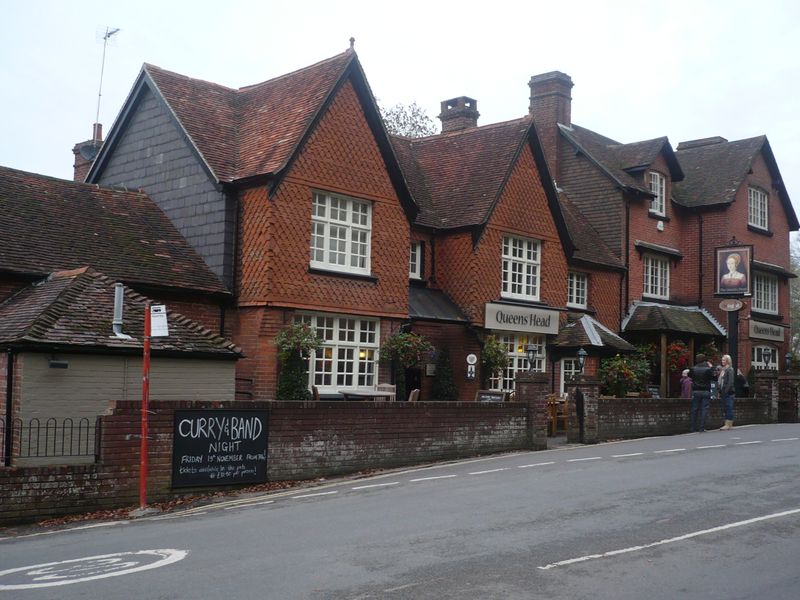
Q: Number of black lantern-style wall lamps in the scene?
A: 4